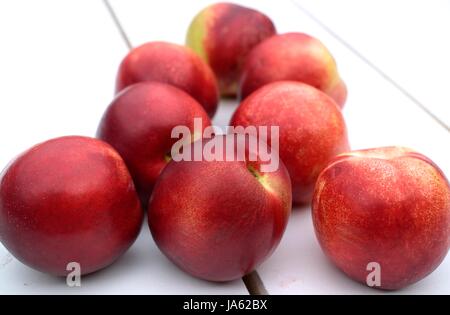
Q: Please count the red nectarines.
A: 8